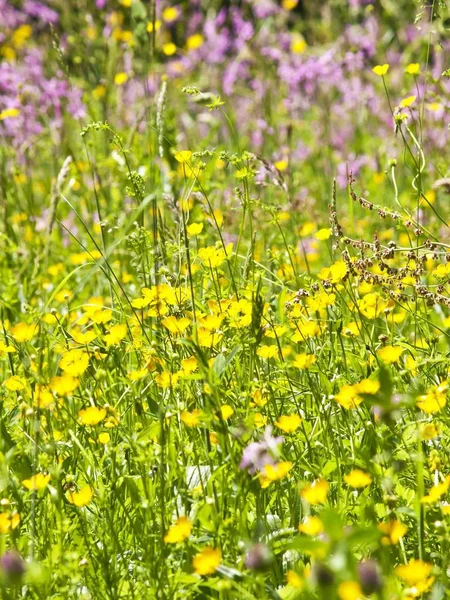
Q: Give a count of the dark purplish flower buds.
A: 4